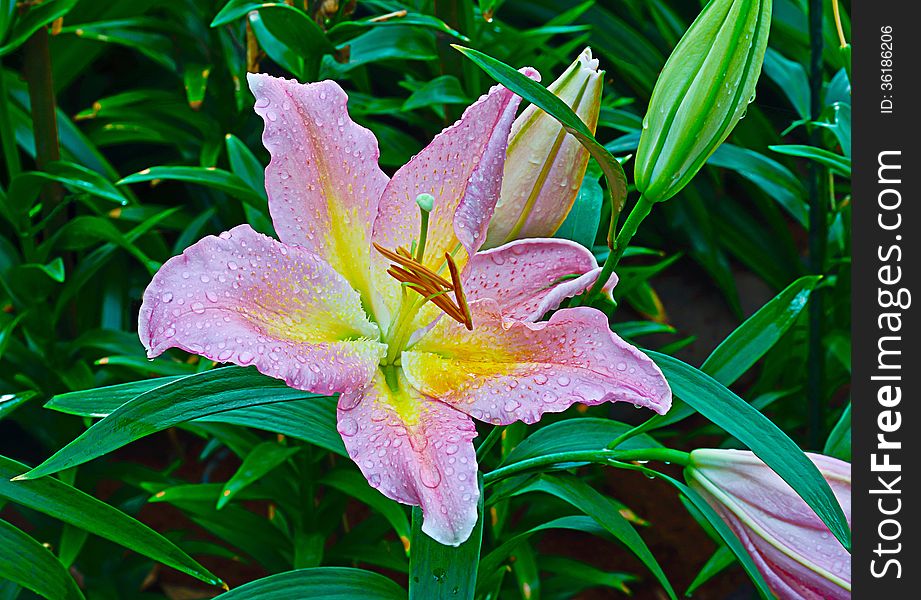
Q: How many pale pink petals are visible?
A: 6